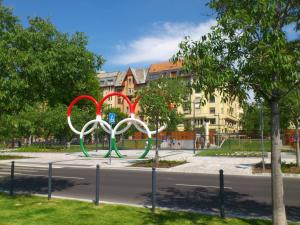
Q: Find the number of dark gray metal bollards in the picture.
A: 5